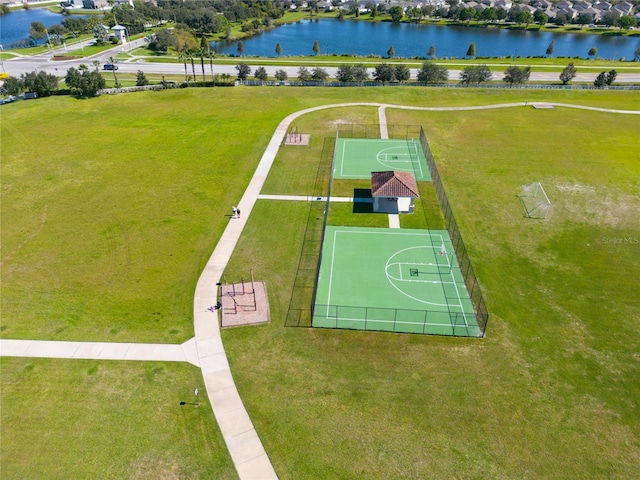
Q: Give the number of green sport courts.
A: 2